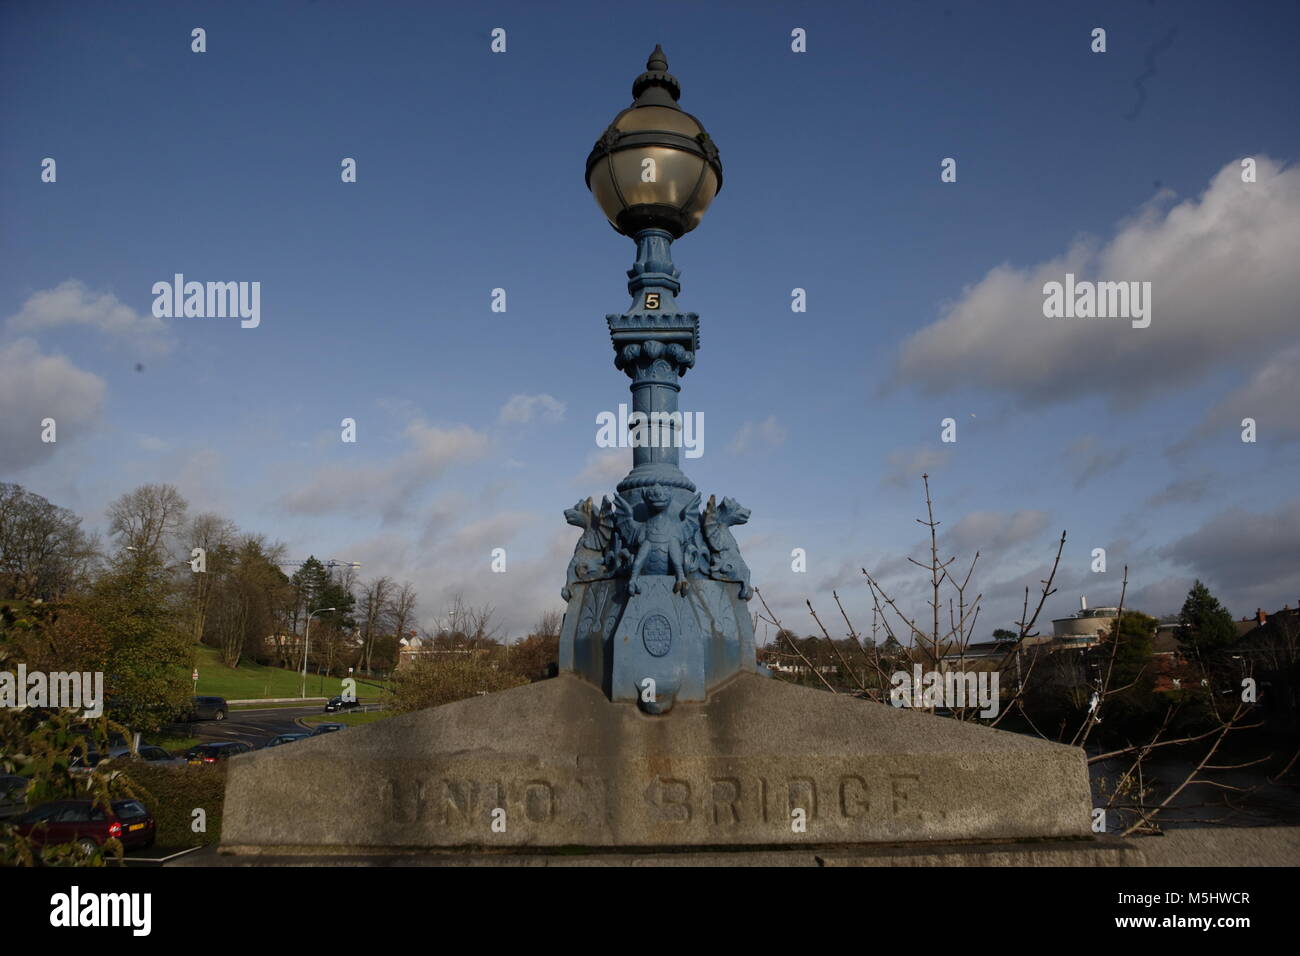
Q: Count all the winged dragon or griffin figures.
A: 3